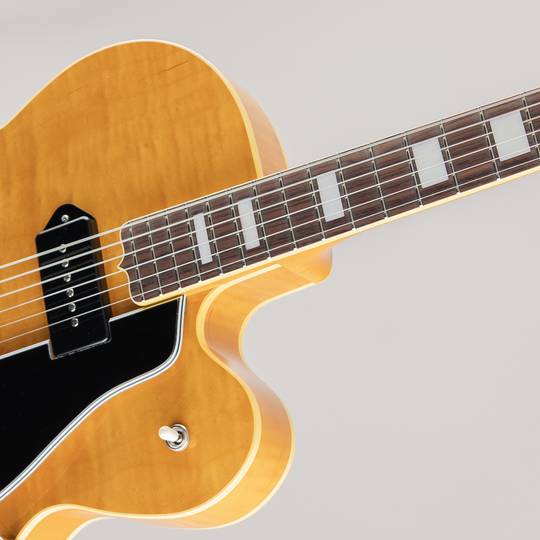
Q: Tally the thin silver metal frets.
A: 15